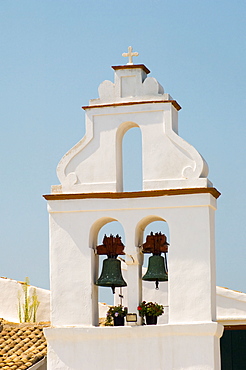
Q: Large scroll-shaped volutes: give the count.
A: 2